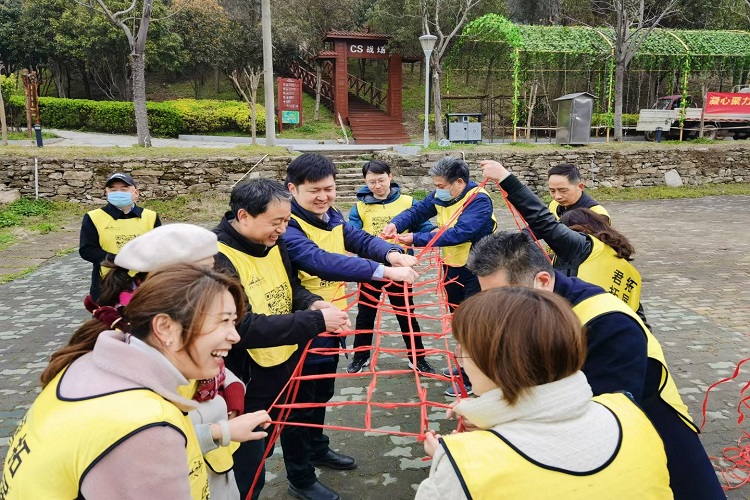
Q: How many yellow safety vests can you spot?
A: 11